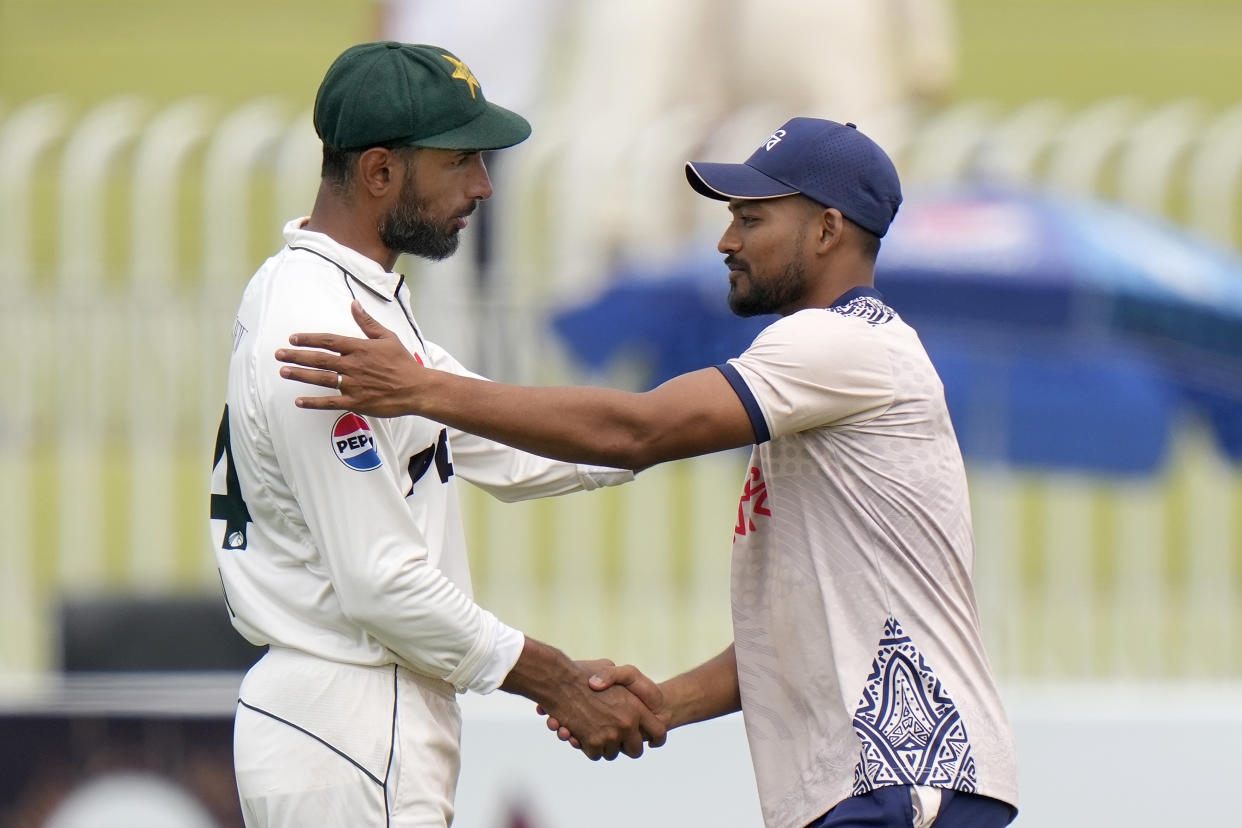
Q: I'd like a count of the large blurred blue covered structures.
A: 1